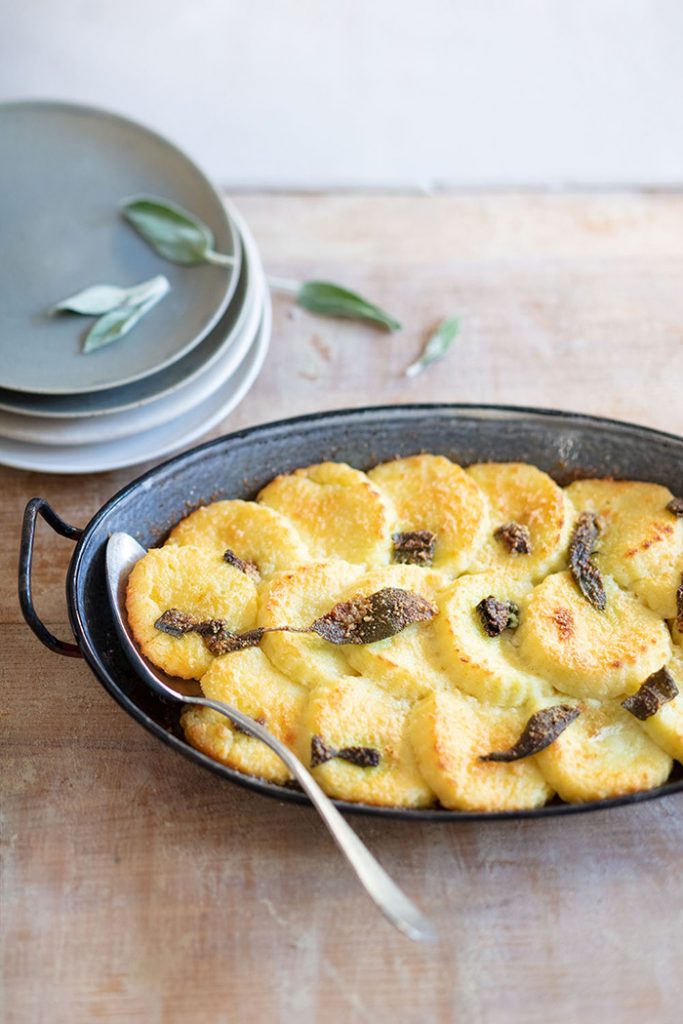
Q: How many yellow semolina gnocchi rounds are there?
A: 15